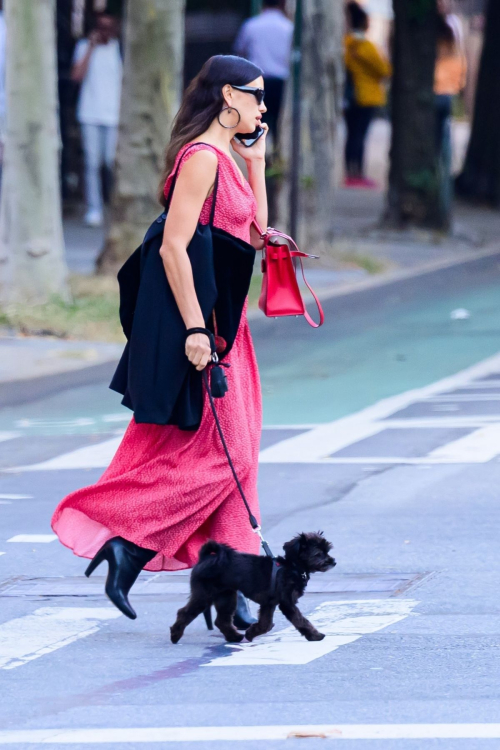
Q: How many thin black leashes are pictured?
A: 1